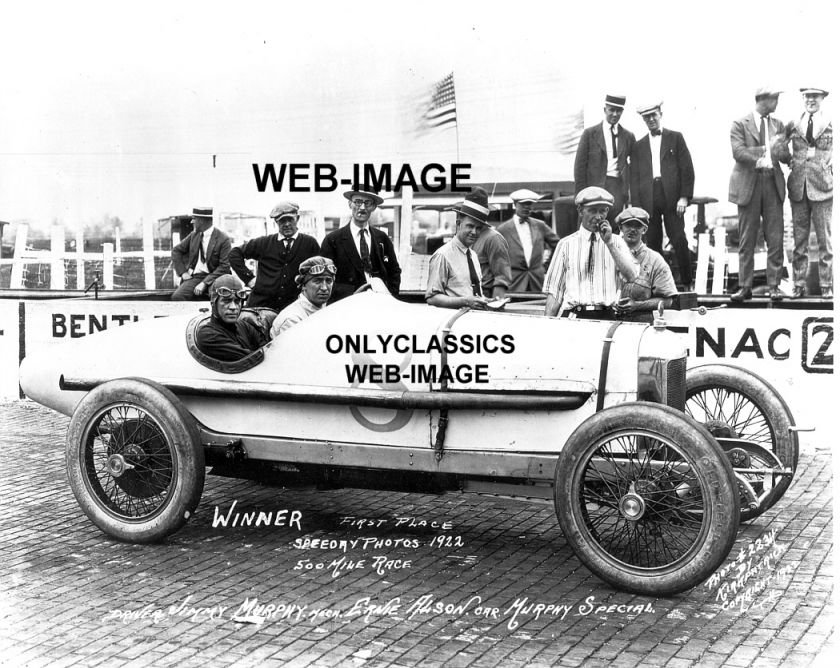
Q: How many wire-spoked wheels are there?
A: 3